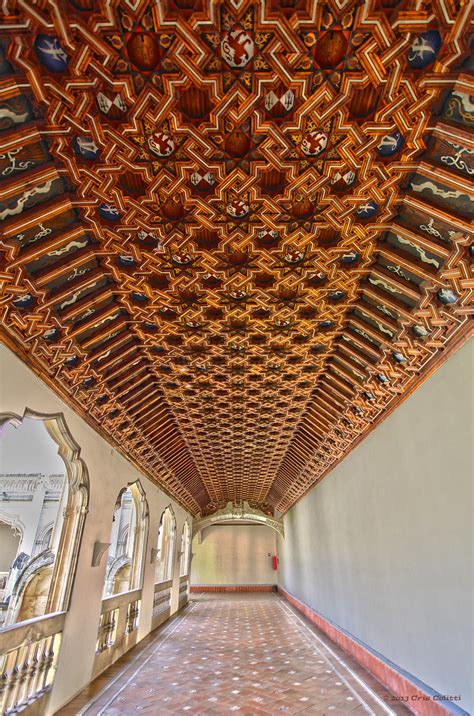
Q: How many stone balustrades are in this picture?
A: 4